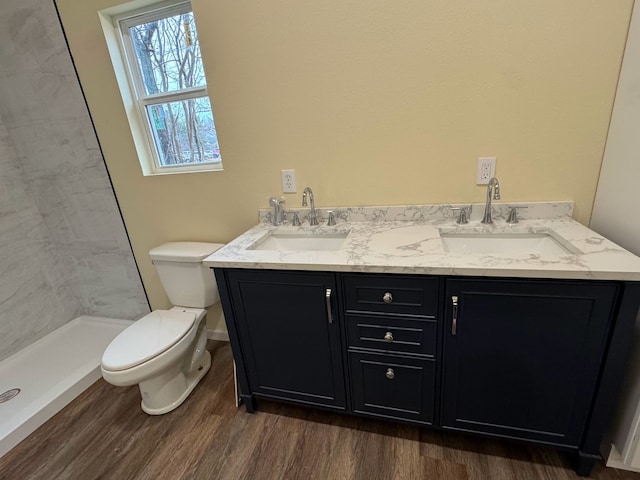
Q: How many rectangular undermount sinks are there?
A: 2